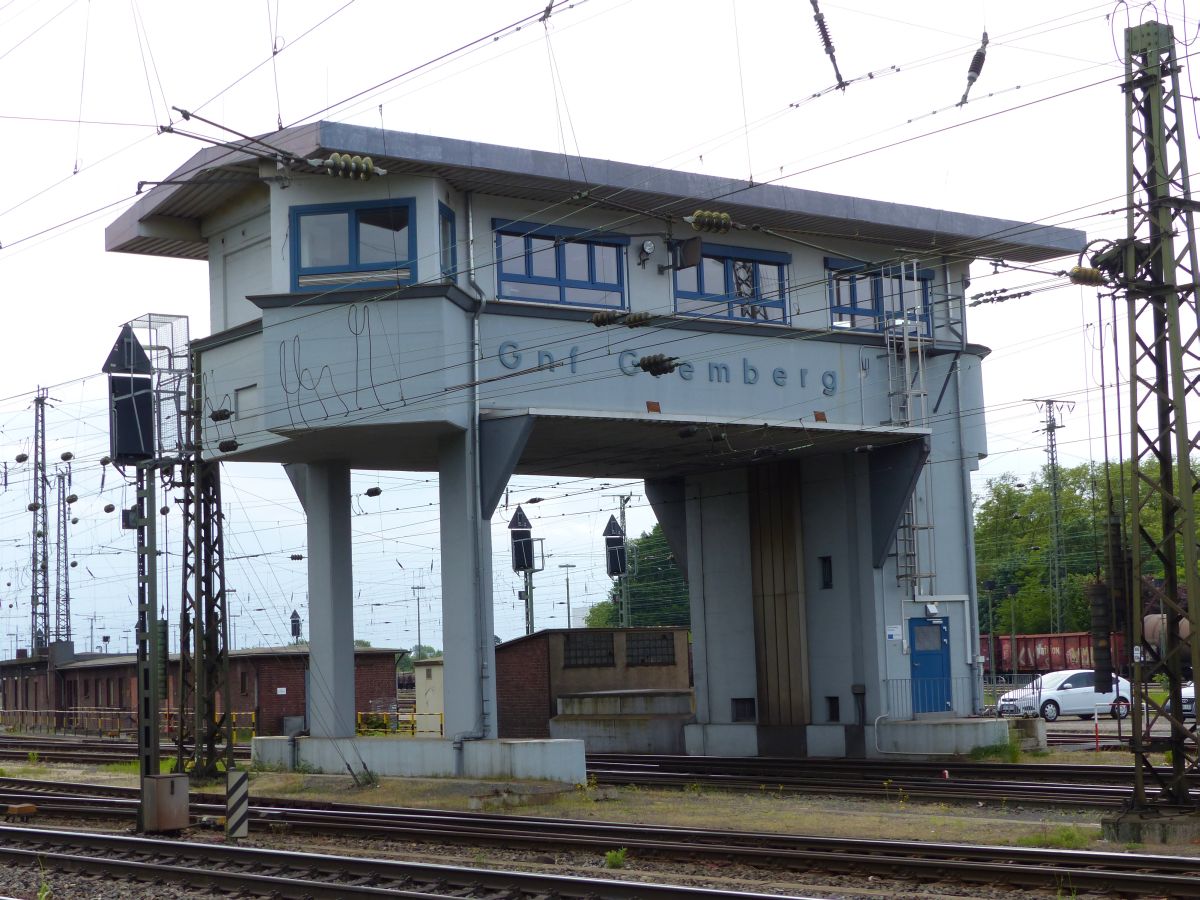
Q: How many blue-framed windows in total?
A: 5